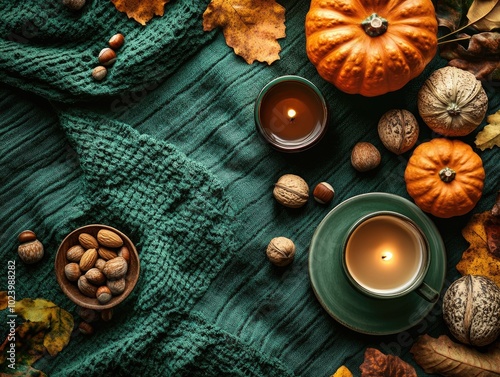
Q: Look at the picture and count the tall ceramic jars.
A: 0